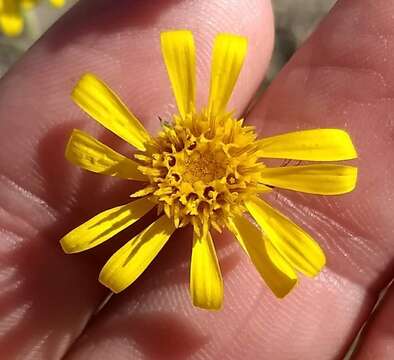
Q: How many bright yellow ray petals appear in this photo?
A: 11